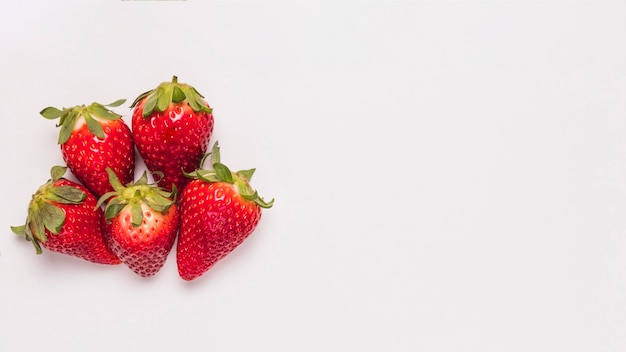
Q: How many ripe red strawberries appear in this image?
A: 5